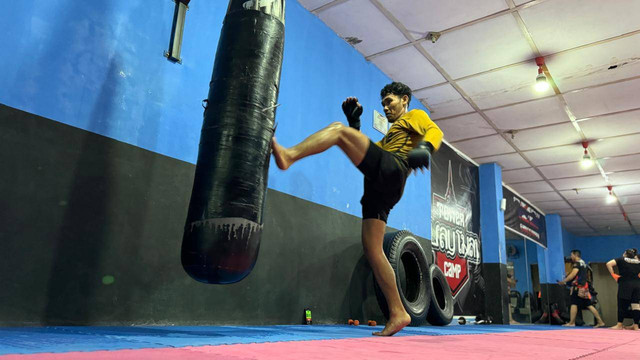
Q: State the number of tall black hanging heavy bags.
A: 1